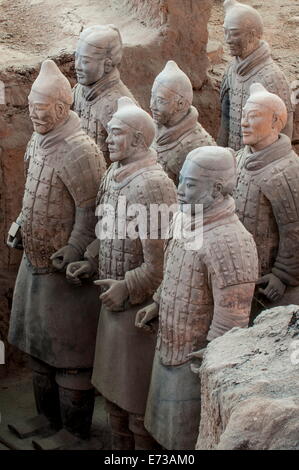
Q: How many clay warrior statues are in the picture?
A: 7